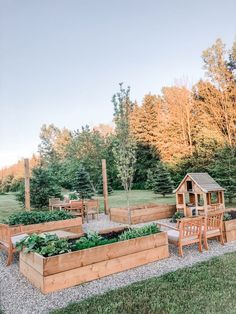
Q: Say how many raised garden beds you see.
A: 4